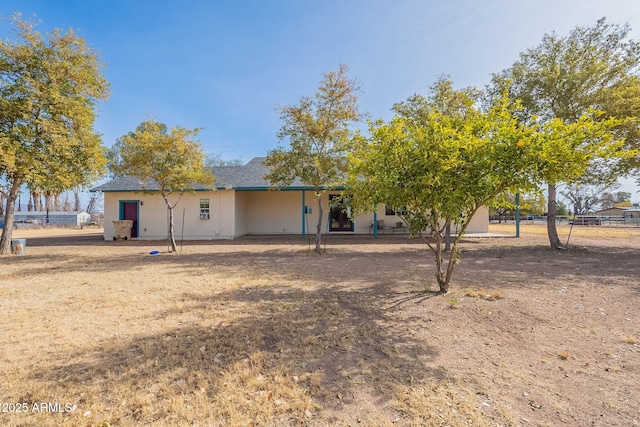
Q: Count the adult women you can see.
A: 0